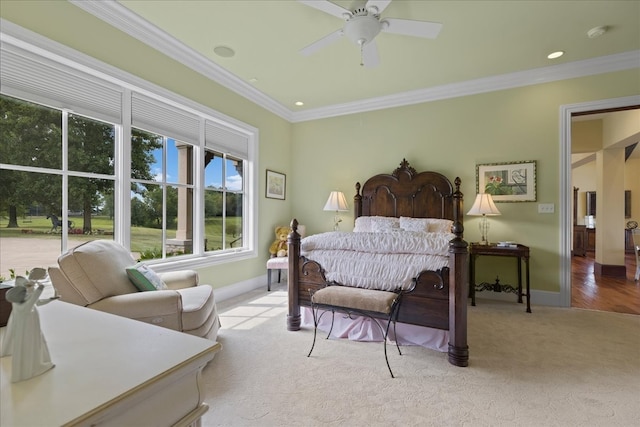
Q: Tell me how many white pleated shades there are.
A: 3